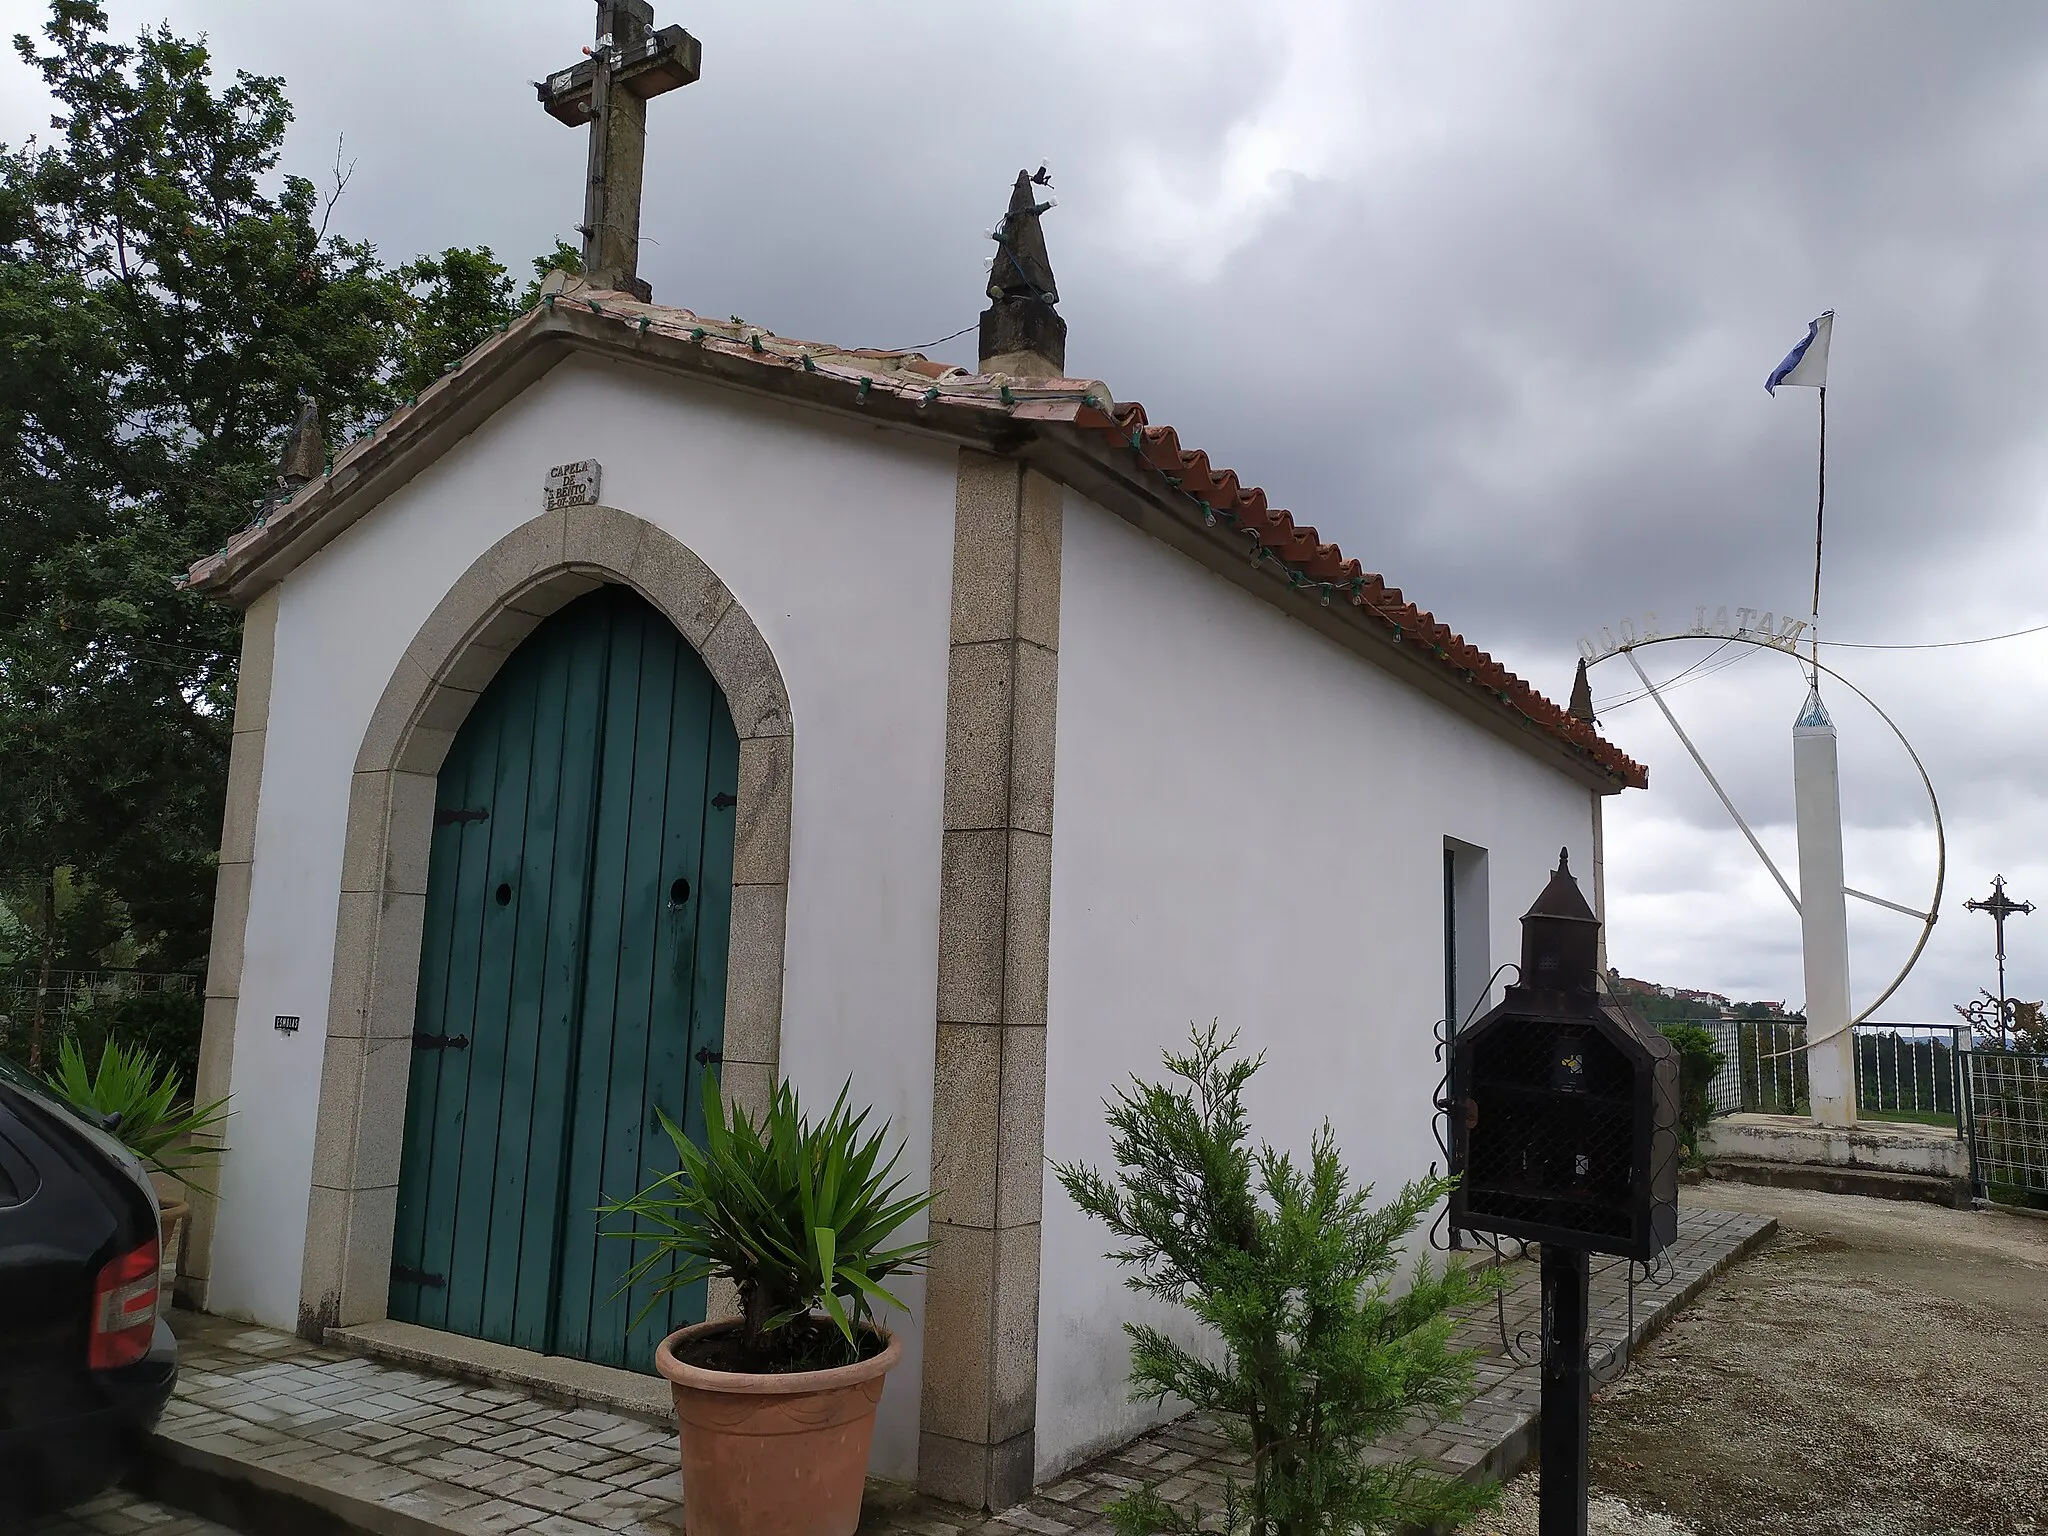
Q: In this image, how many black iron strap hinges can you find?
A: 5